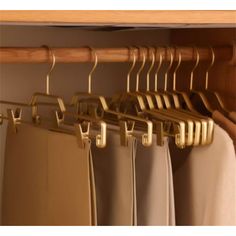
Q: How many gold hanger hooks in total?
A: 10